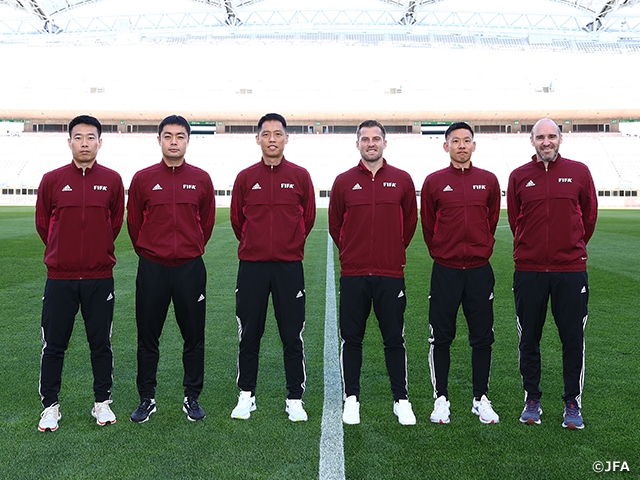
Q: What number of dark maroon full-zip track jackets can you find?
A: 6